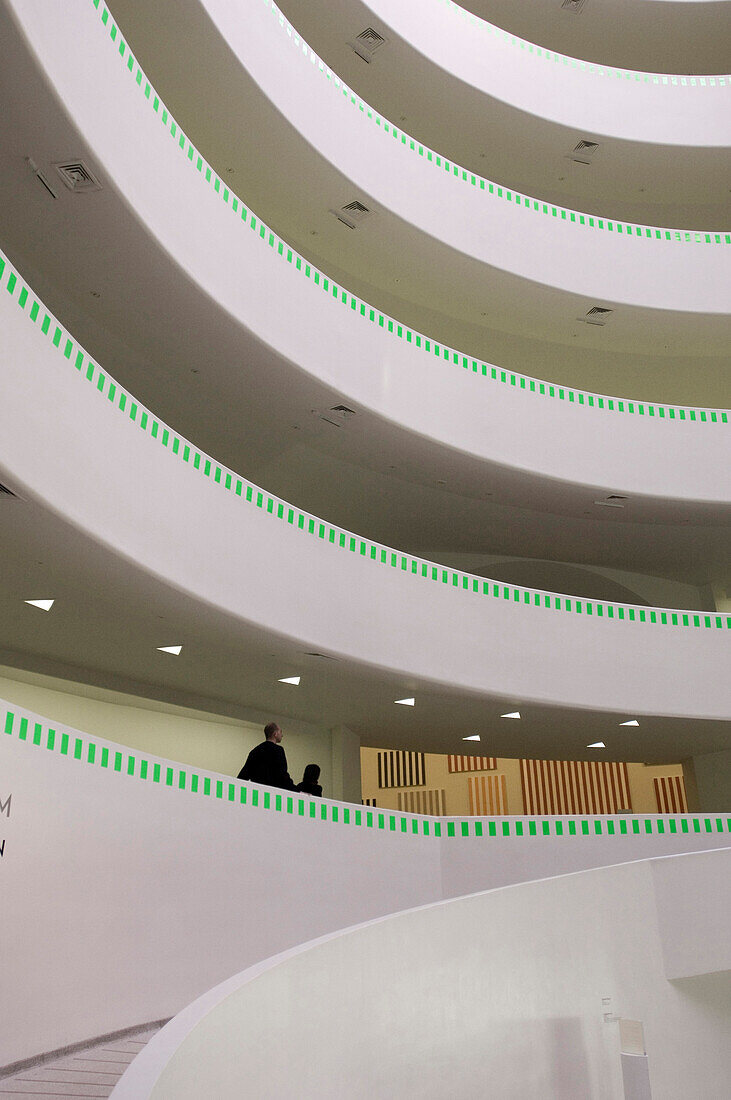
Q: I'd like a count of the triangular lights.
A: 8